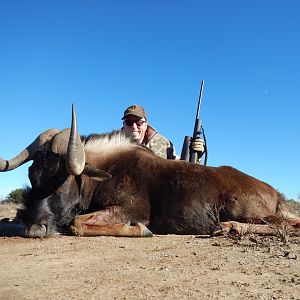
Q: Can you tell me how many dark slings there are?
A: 1